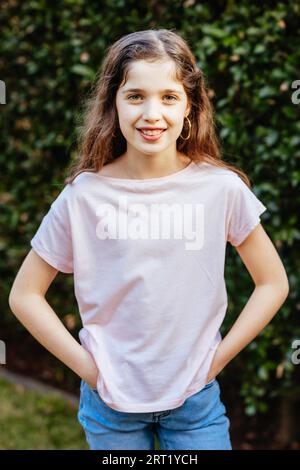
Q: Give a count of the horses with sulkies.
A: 0